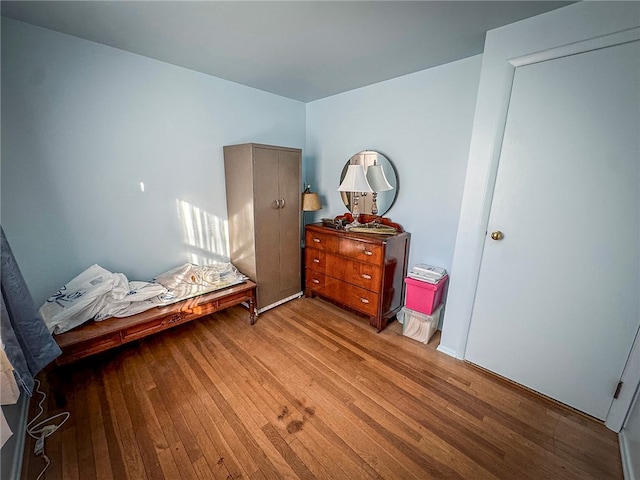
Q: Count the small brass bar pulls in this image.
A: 6